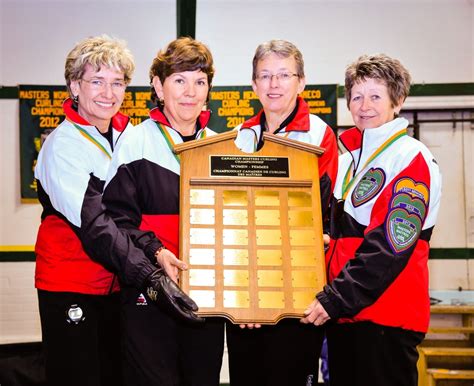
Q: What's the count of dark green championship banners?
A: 4